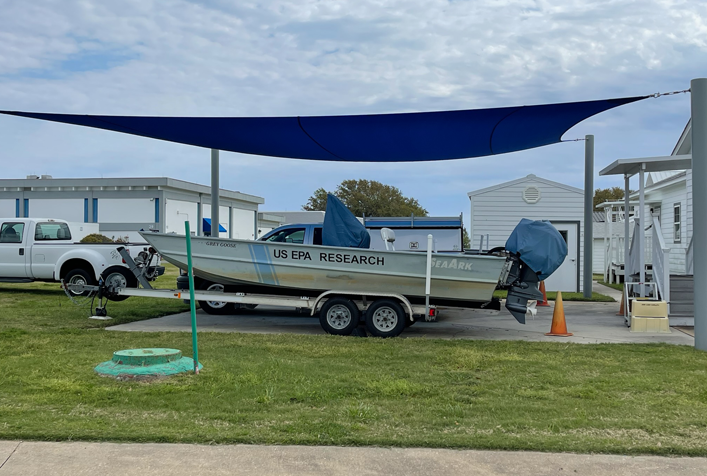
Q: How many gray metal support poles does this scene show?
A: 3